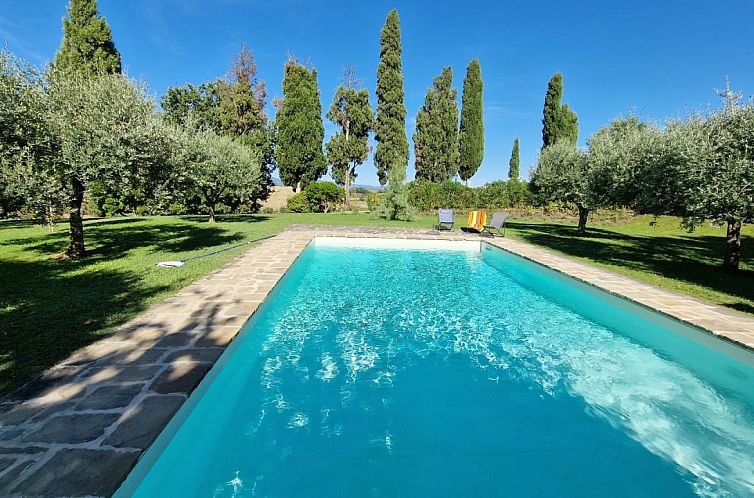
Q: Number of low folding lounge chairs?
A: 3